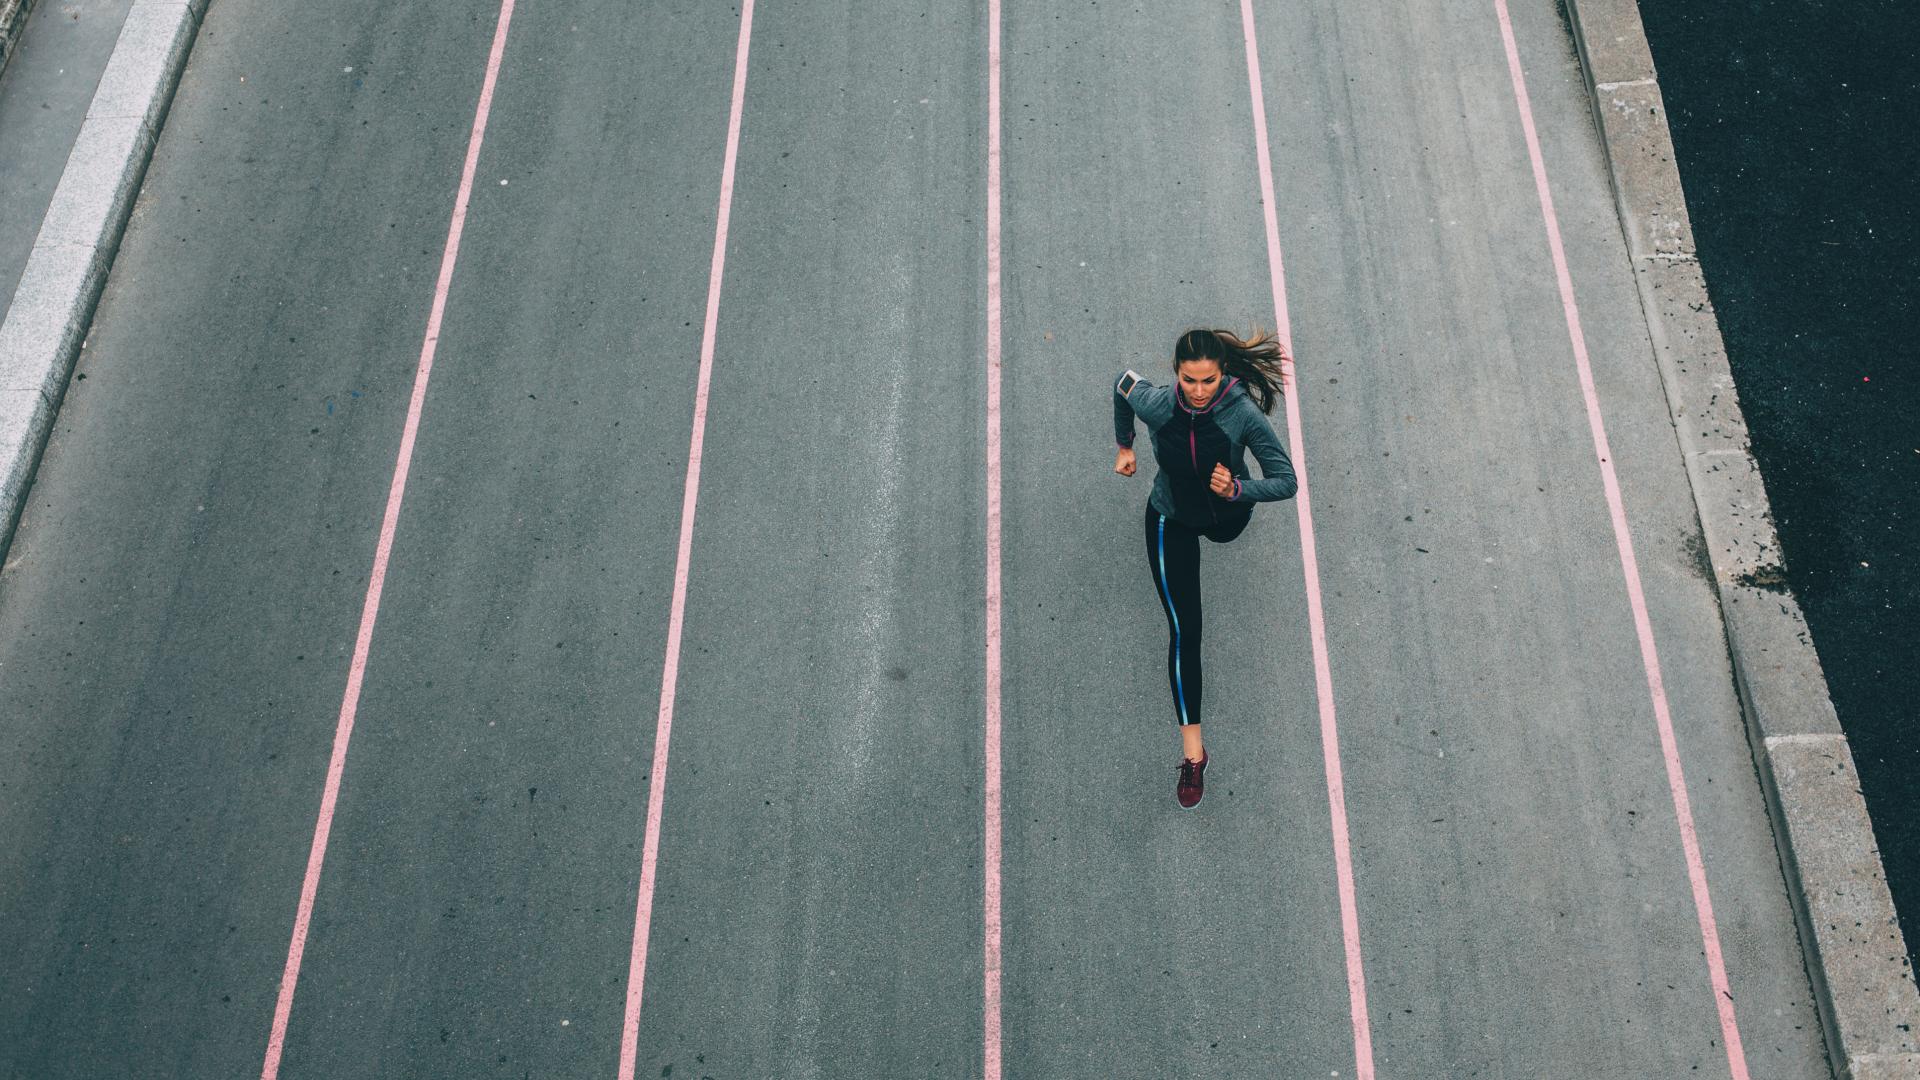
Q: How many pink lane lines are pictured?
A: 5